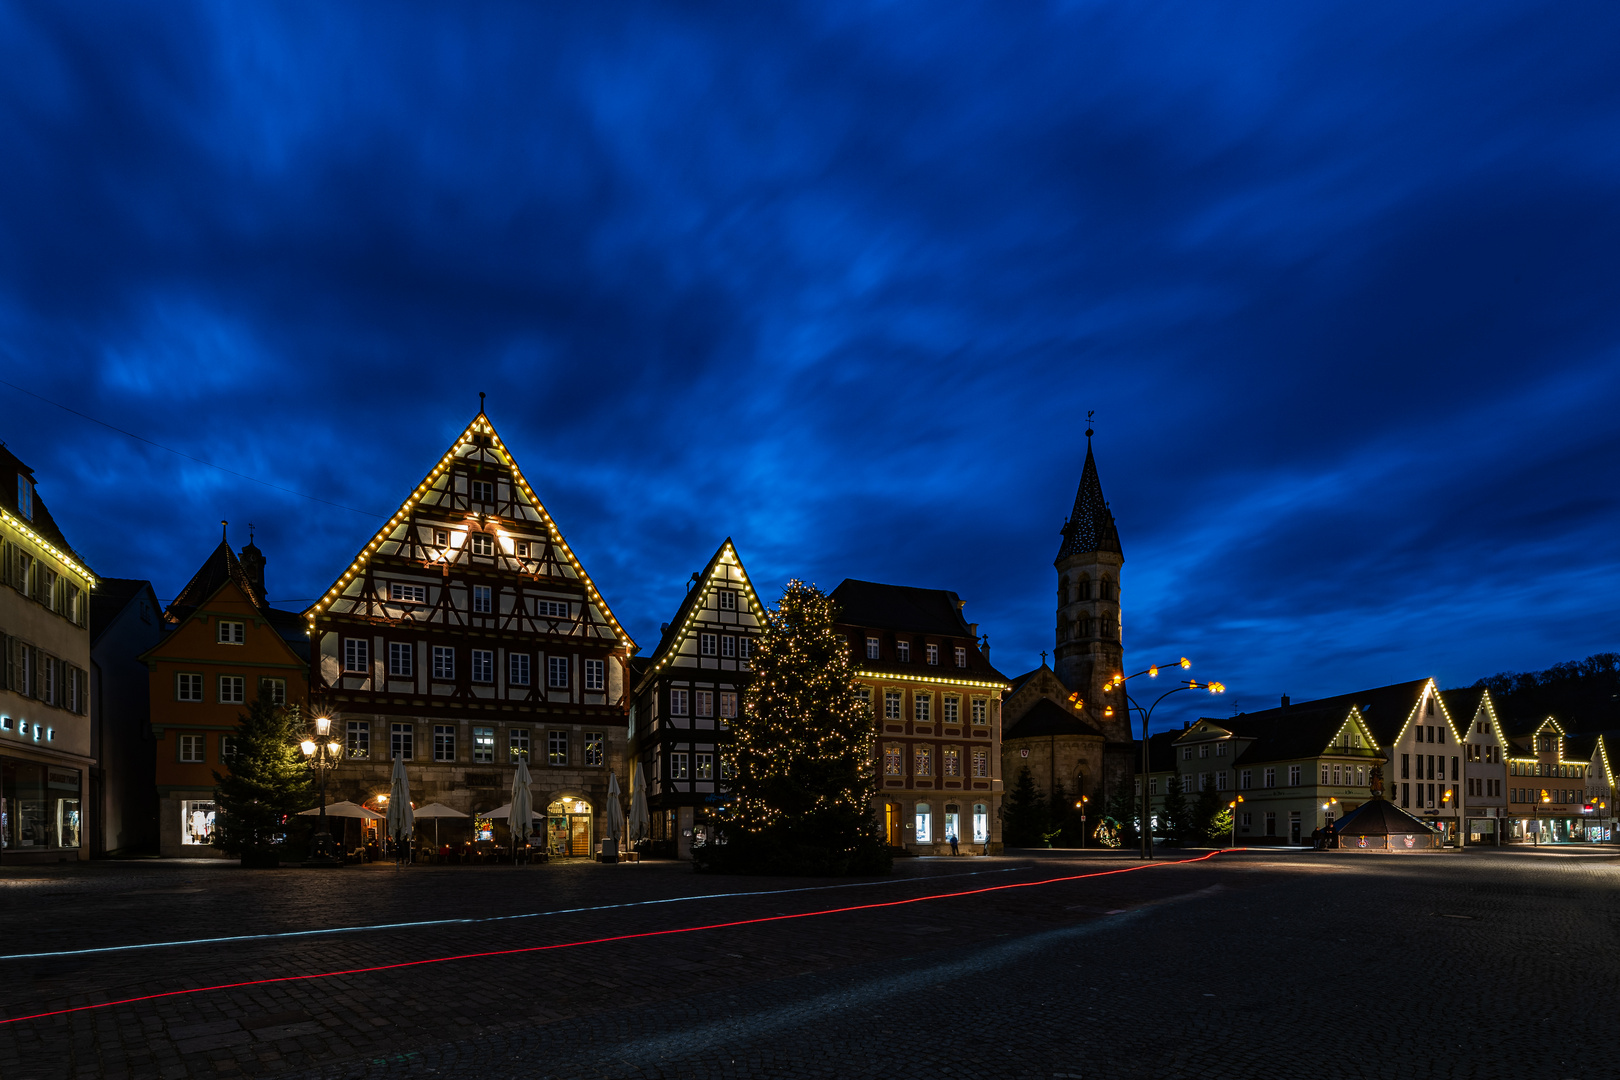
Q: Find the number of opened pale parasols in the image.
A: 3